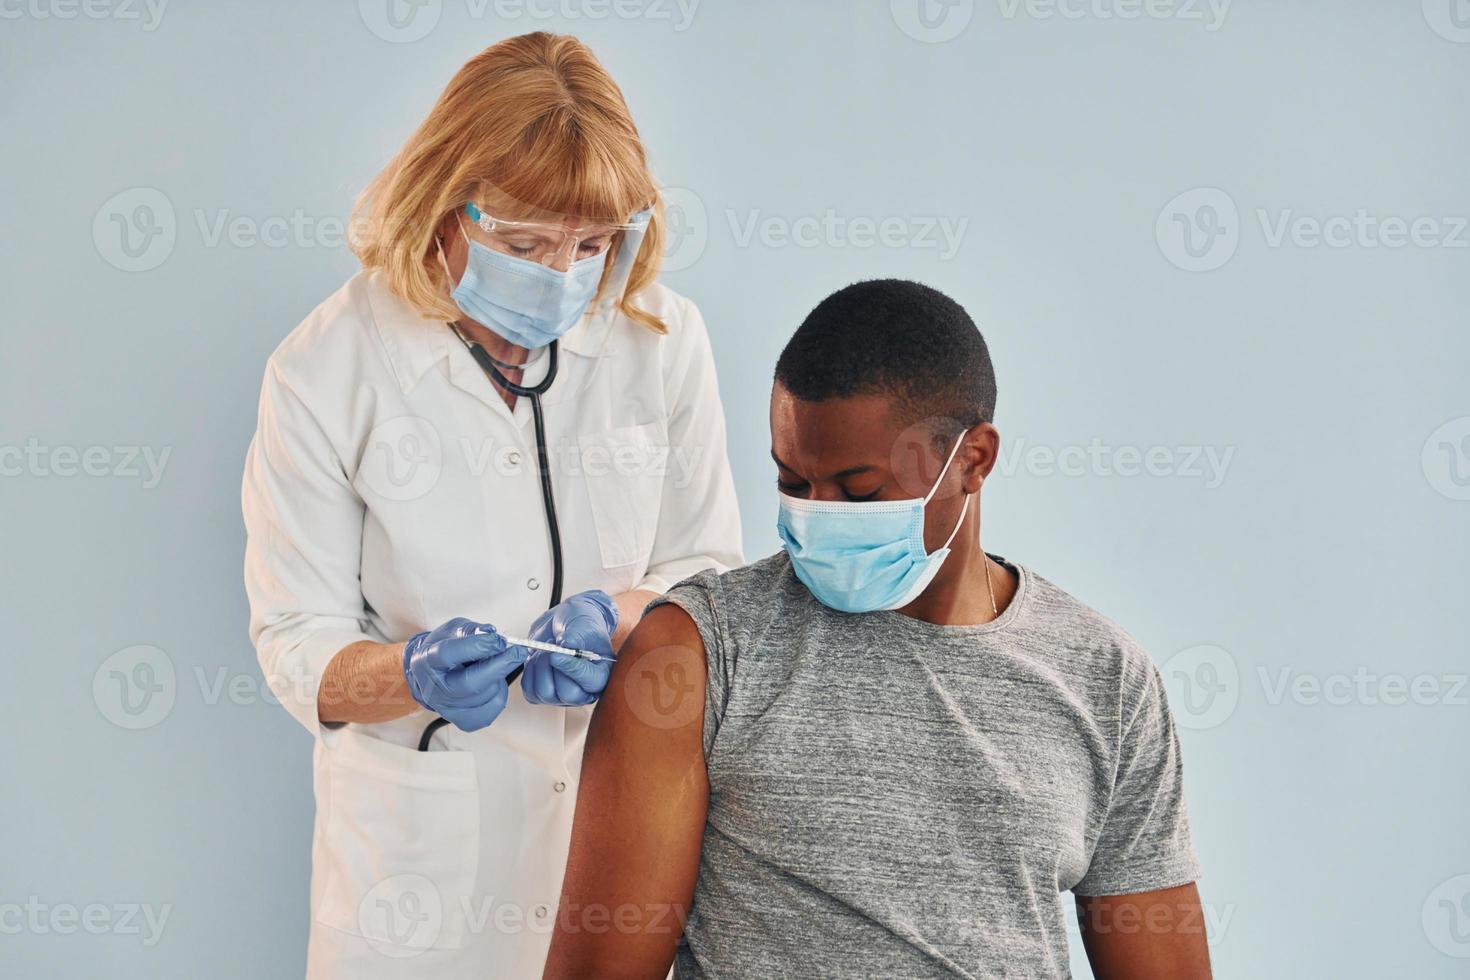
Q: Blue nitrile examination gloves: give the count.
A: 2